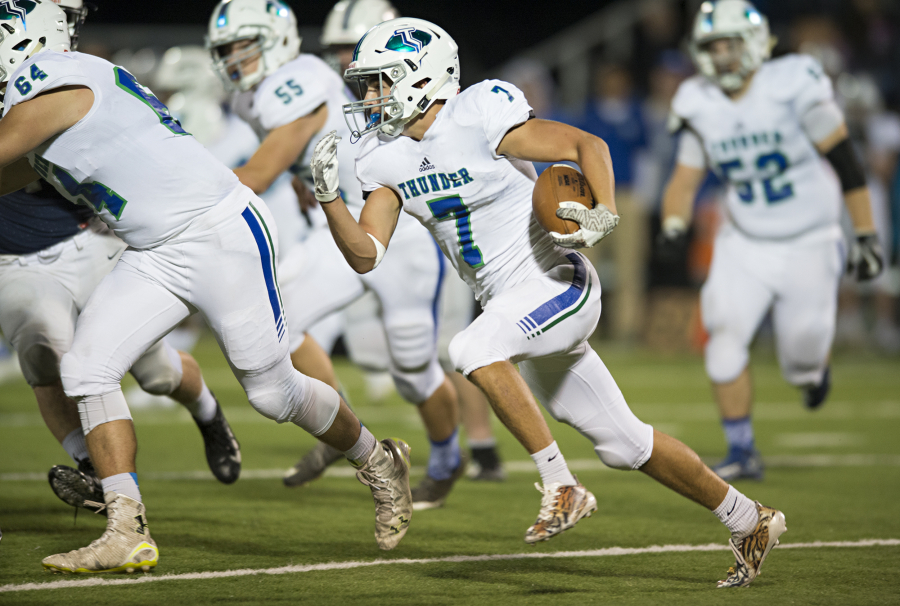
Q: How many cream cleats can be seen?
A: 2